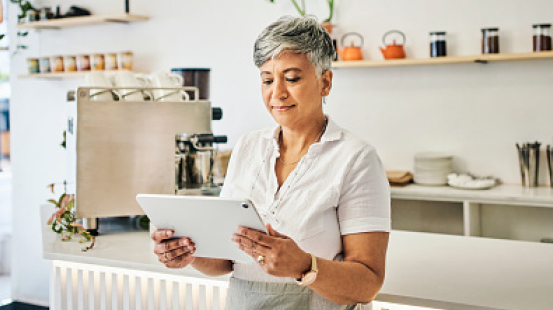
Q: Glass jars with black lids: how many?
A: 3